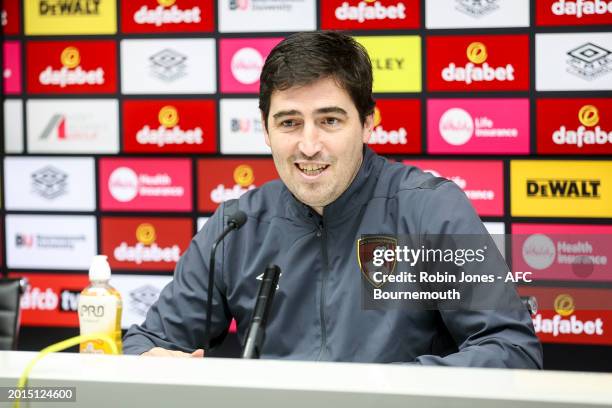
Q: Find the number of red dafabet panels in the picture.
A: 11